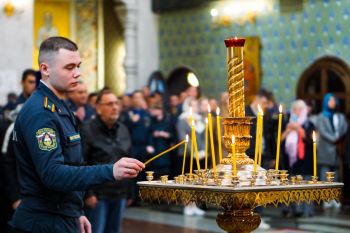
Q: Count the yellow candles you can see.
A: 12